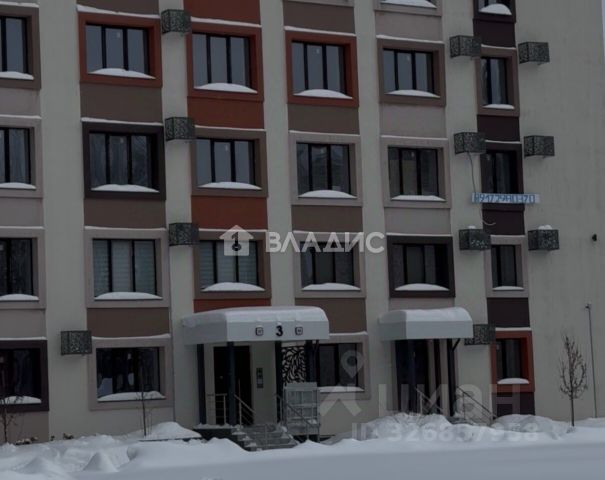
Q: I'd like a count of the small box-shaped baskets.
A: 11